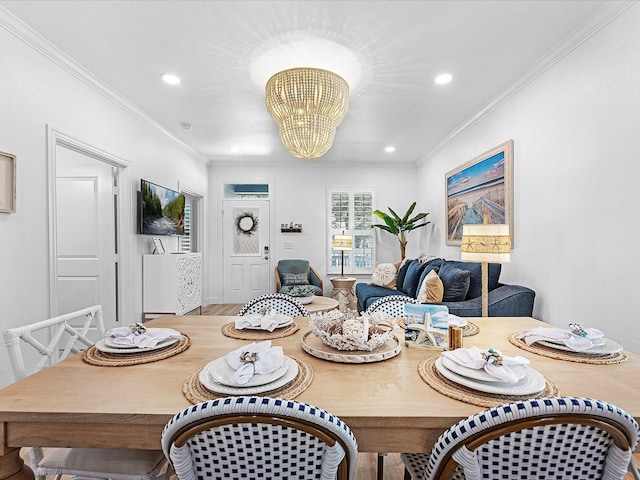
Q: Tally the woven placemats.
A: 6